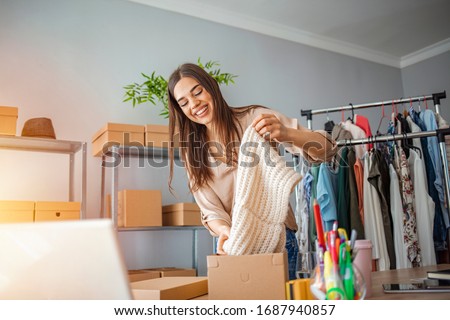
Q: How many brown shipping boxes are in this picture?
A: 11